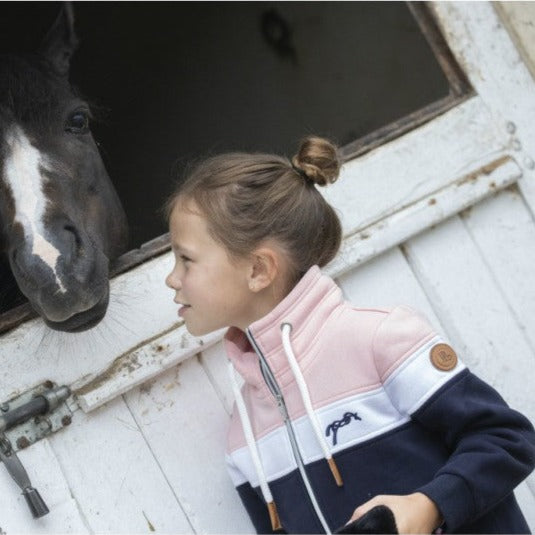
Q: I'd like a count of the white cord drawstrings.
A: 2